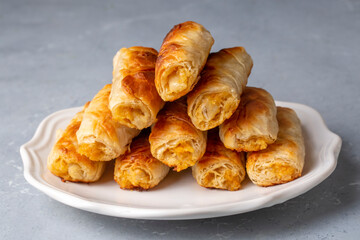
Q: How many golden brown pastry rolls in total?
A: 10